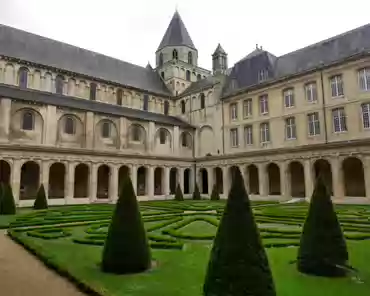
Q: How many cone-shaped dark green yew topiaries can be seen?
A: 8